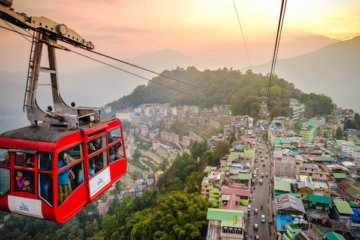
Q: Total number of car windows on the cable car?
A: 12